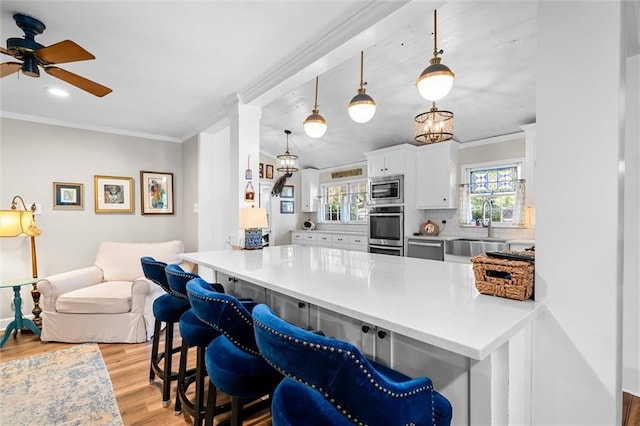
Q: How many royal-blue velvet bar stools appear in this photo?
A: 4